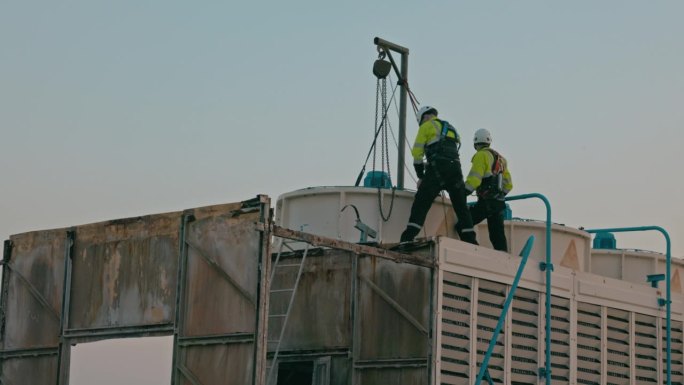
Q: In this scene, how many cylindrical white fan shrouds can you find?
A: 3